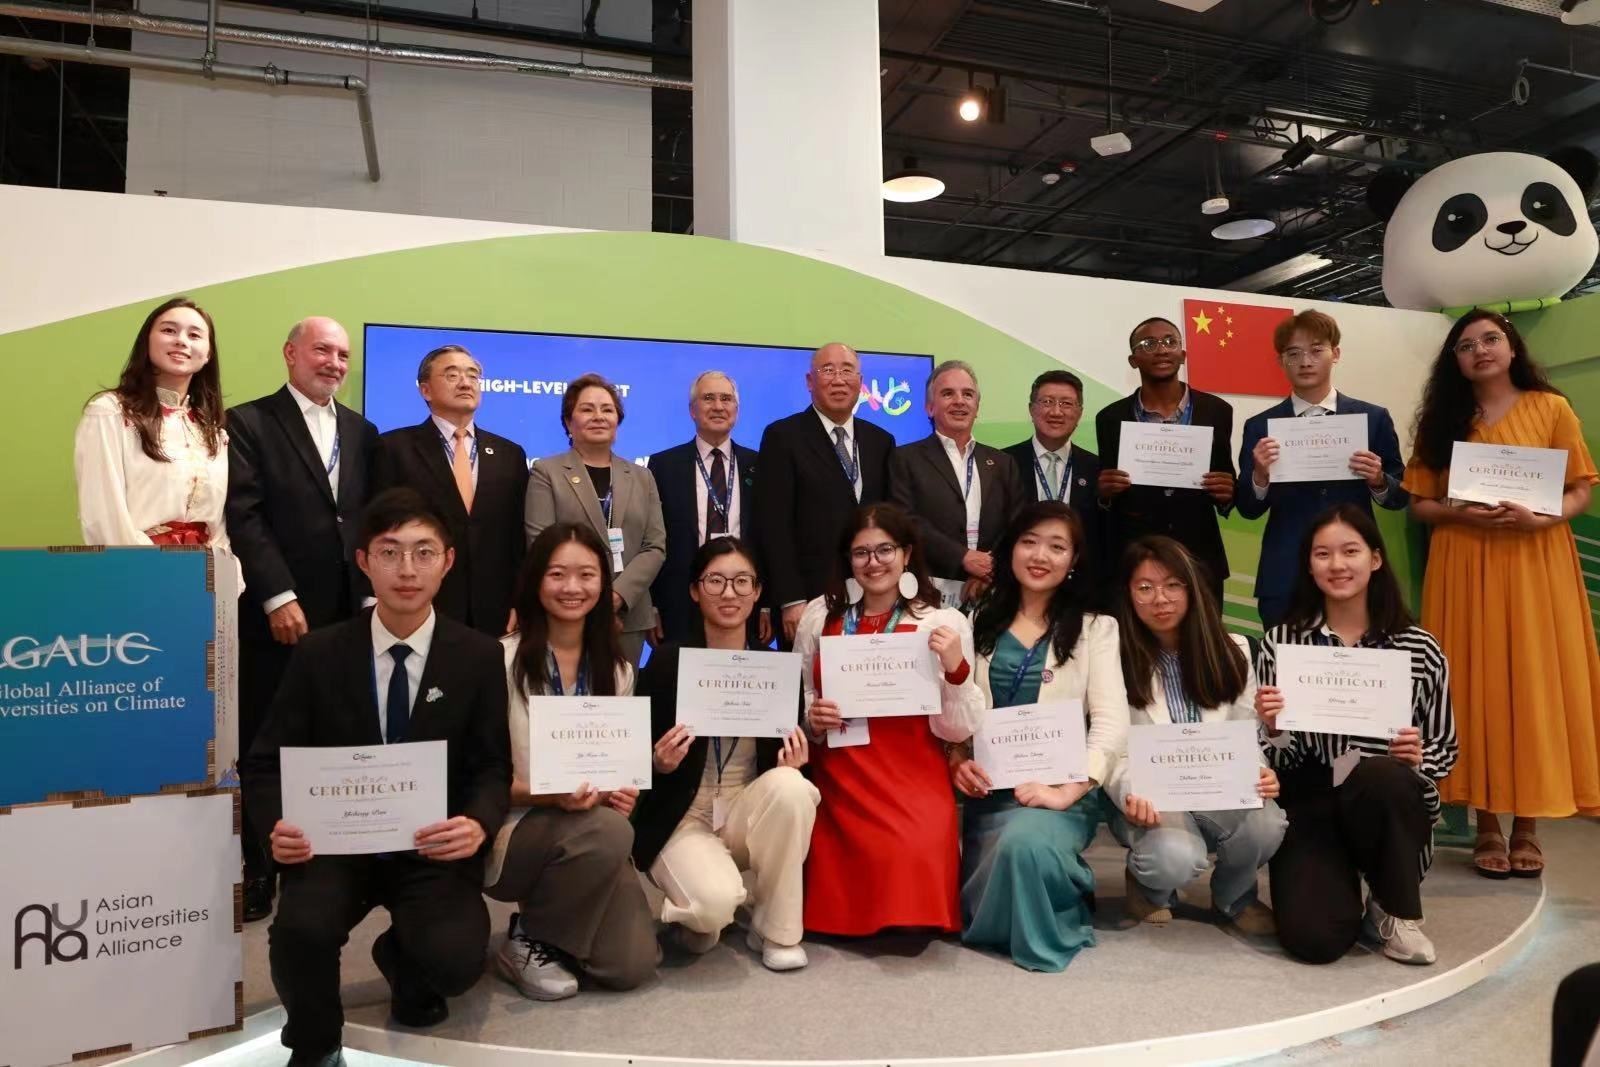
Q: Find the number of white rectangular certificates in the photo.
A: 10